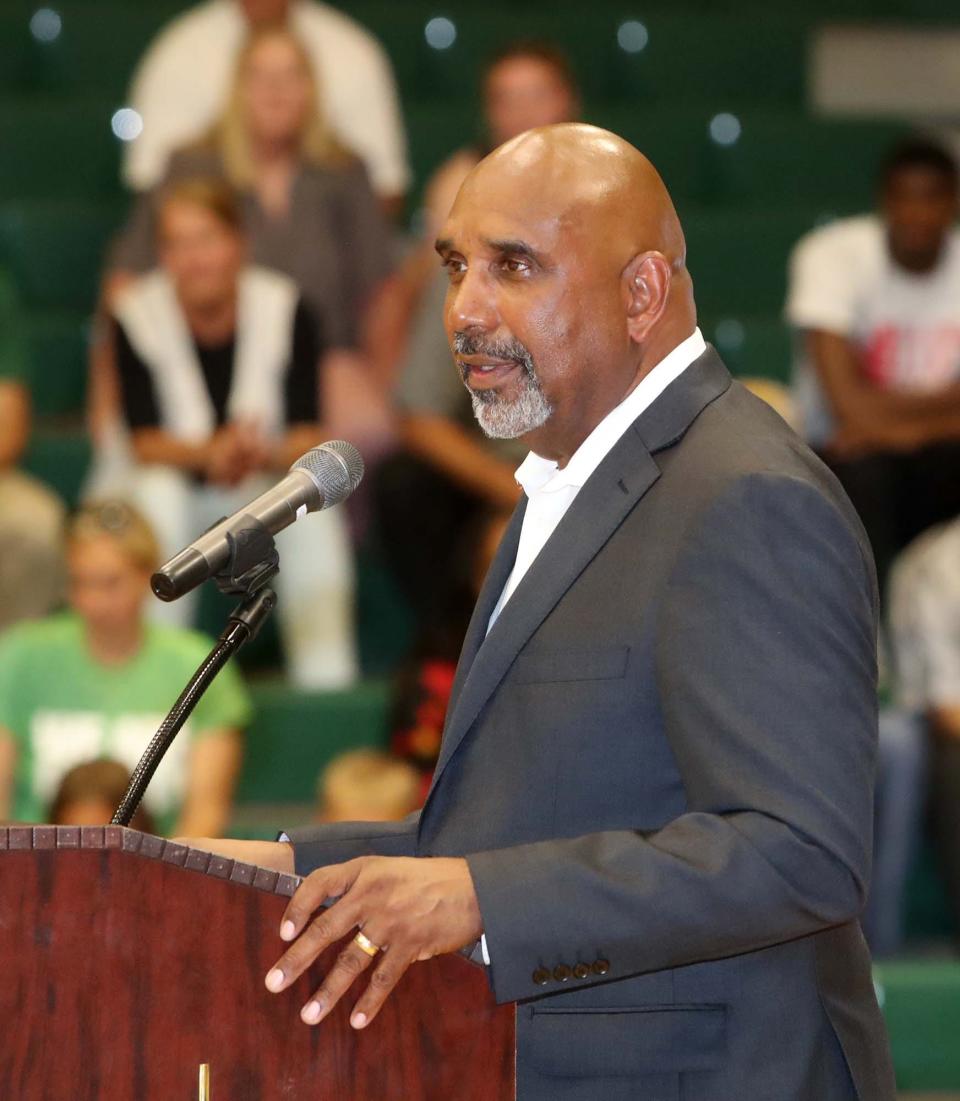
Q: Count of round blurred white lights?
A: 5